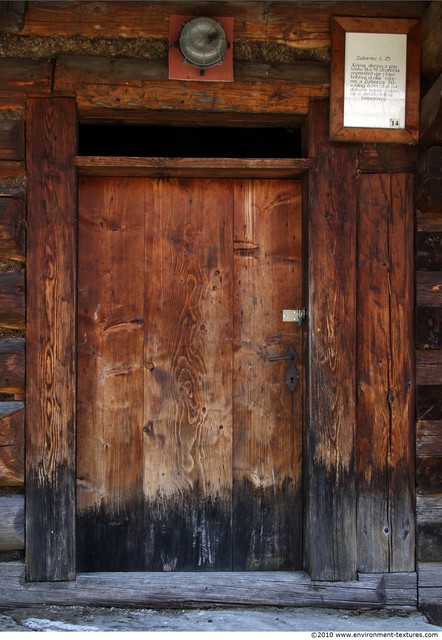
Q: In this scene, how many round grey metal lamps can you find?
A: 1